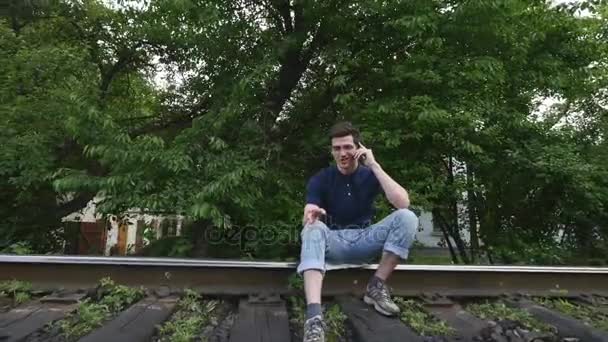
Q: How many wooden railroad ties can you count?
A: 6